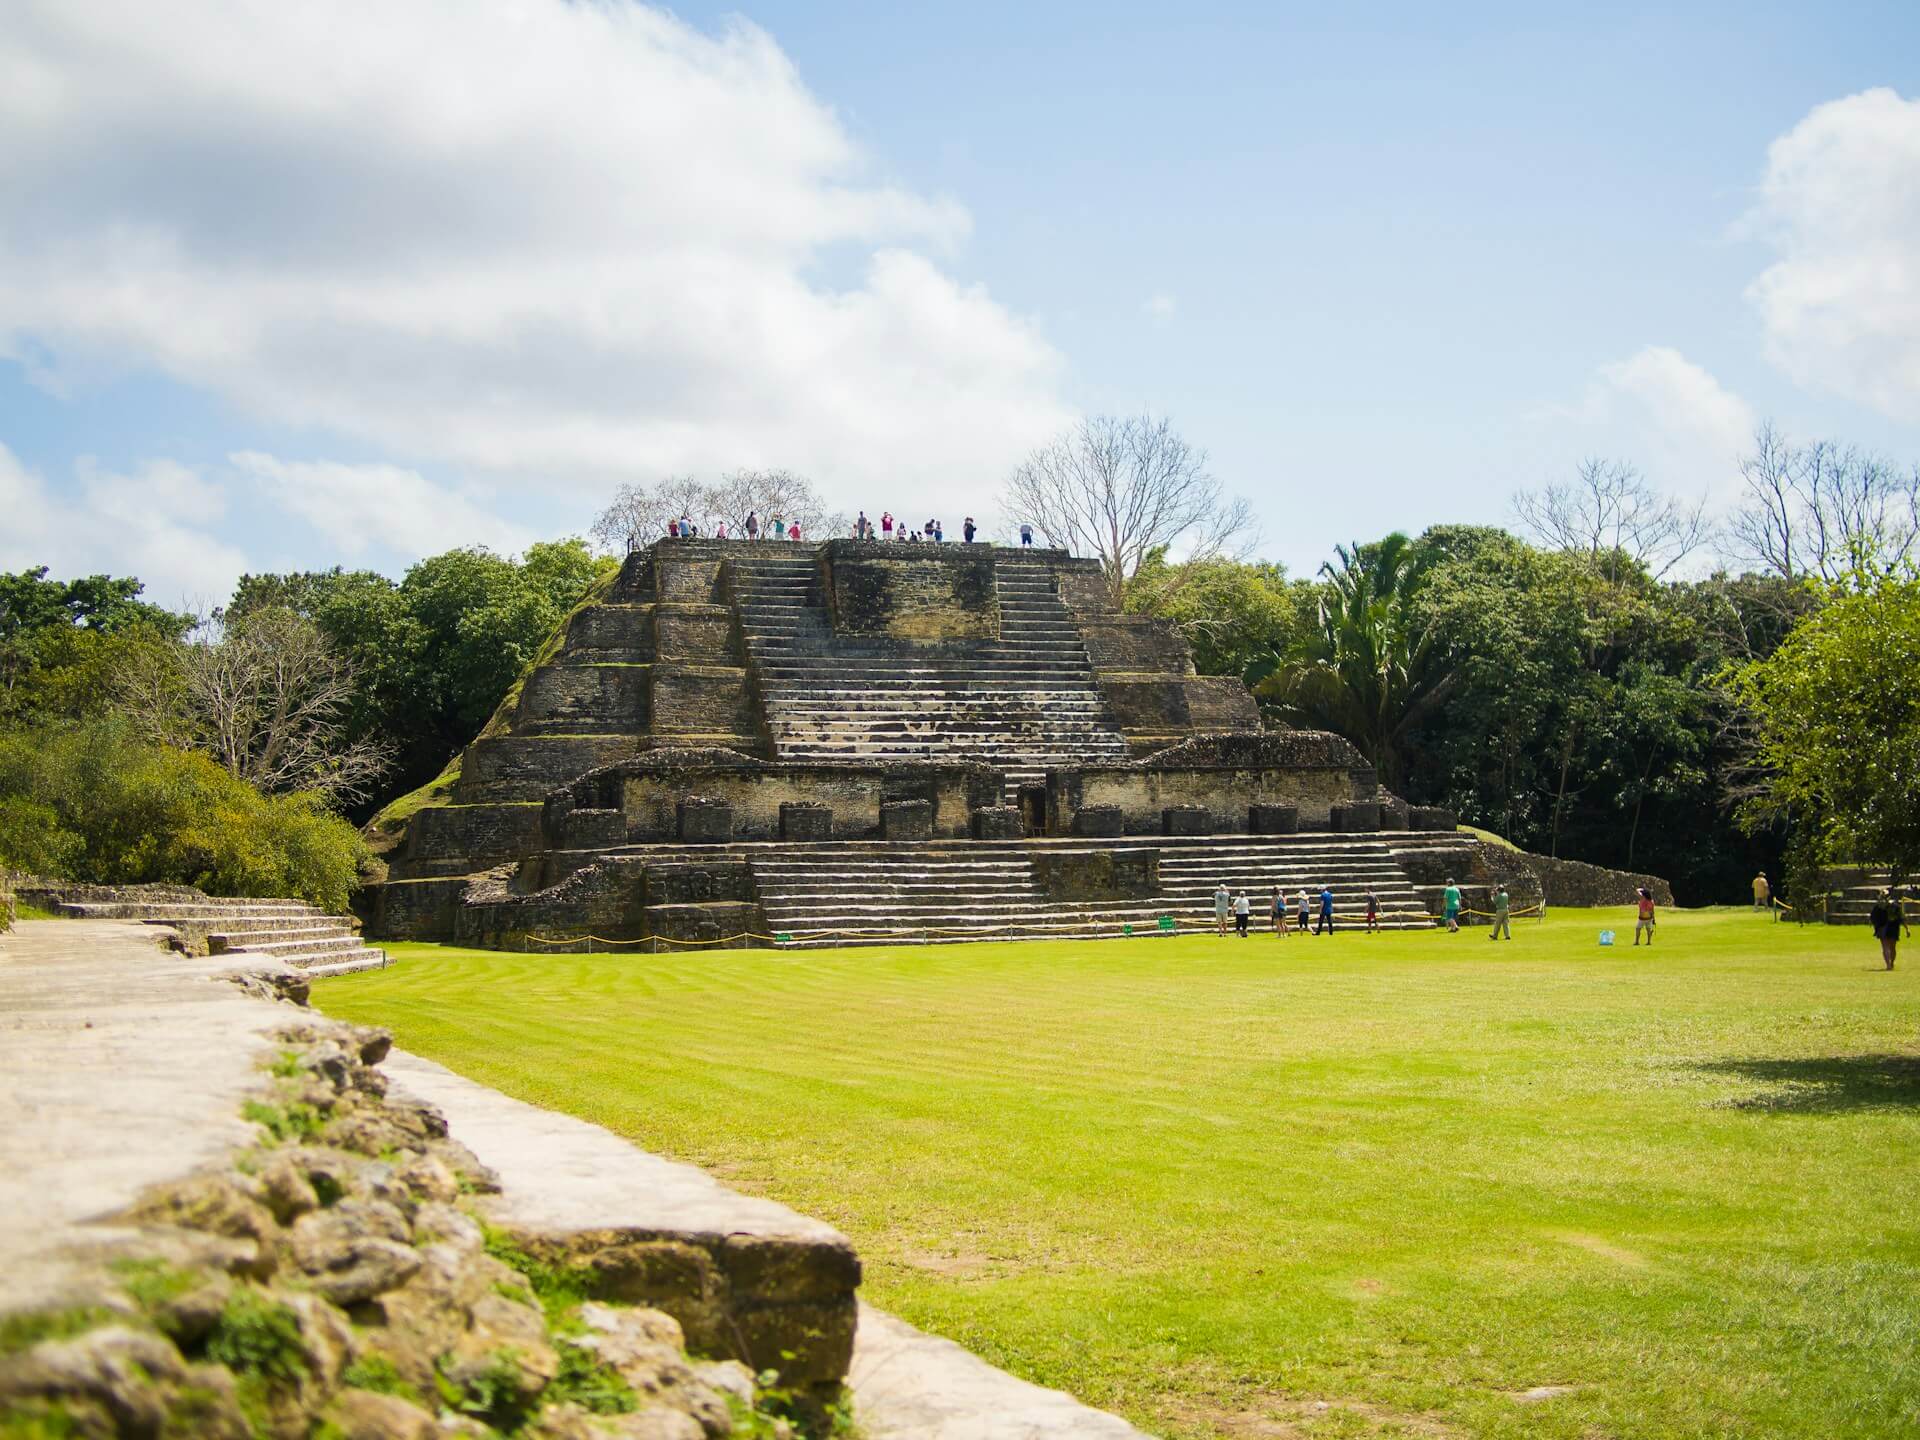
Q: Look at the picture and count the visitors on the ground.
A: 12